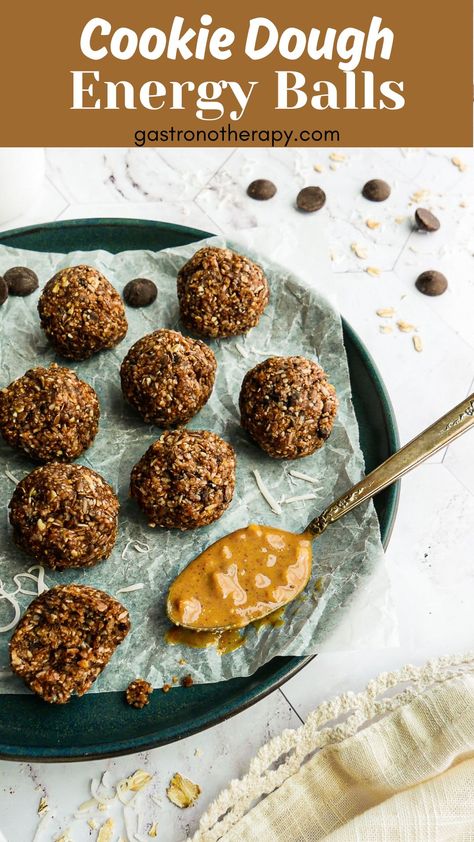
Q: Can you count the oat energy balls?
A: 8